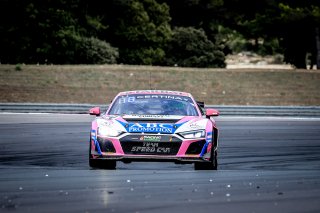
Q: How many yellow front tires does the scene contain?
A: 0